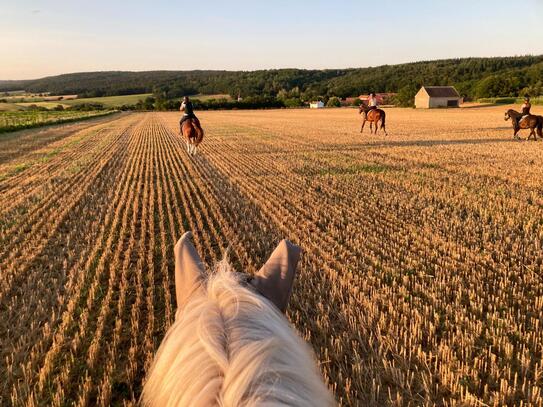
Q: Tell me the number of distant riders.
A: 3